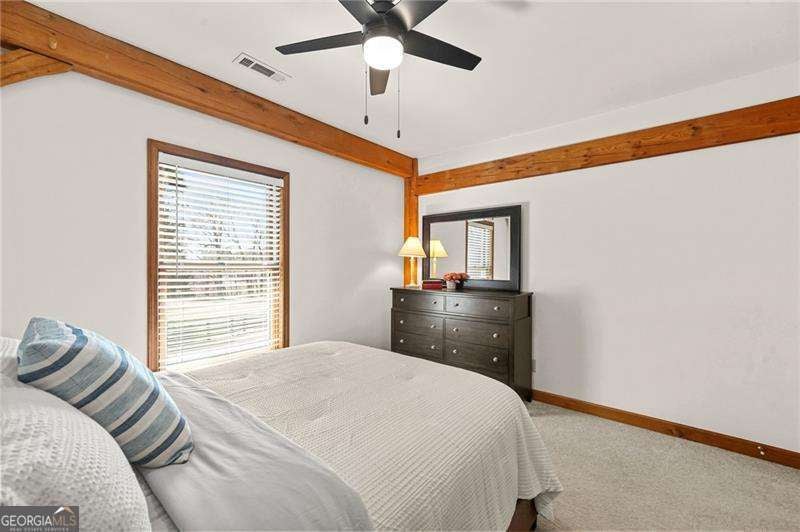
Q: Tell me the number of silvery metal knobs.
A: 12